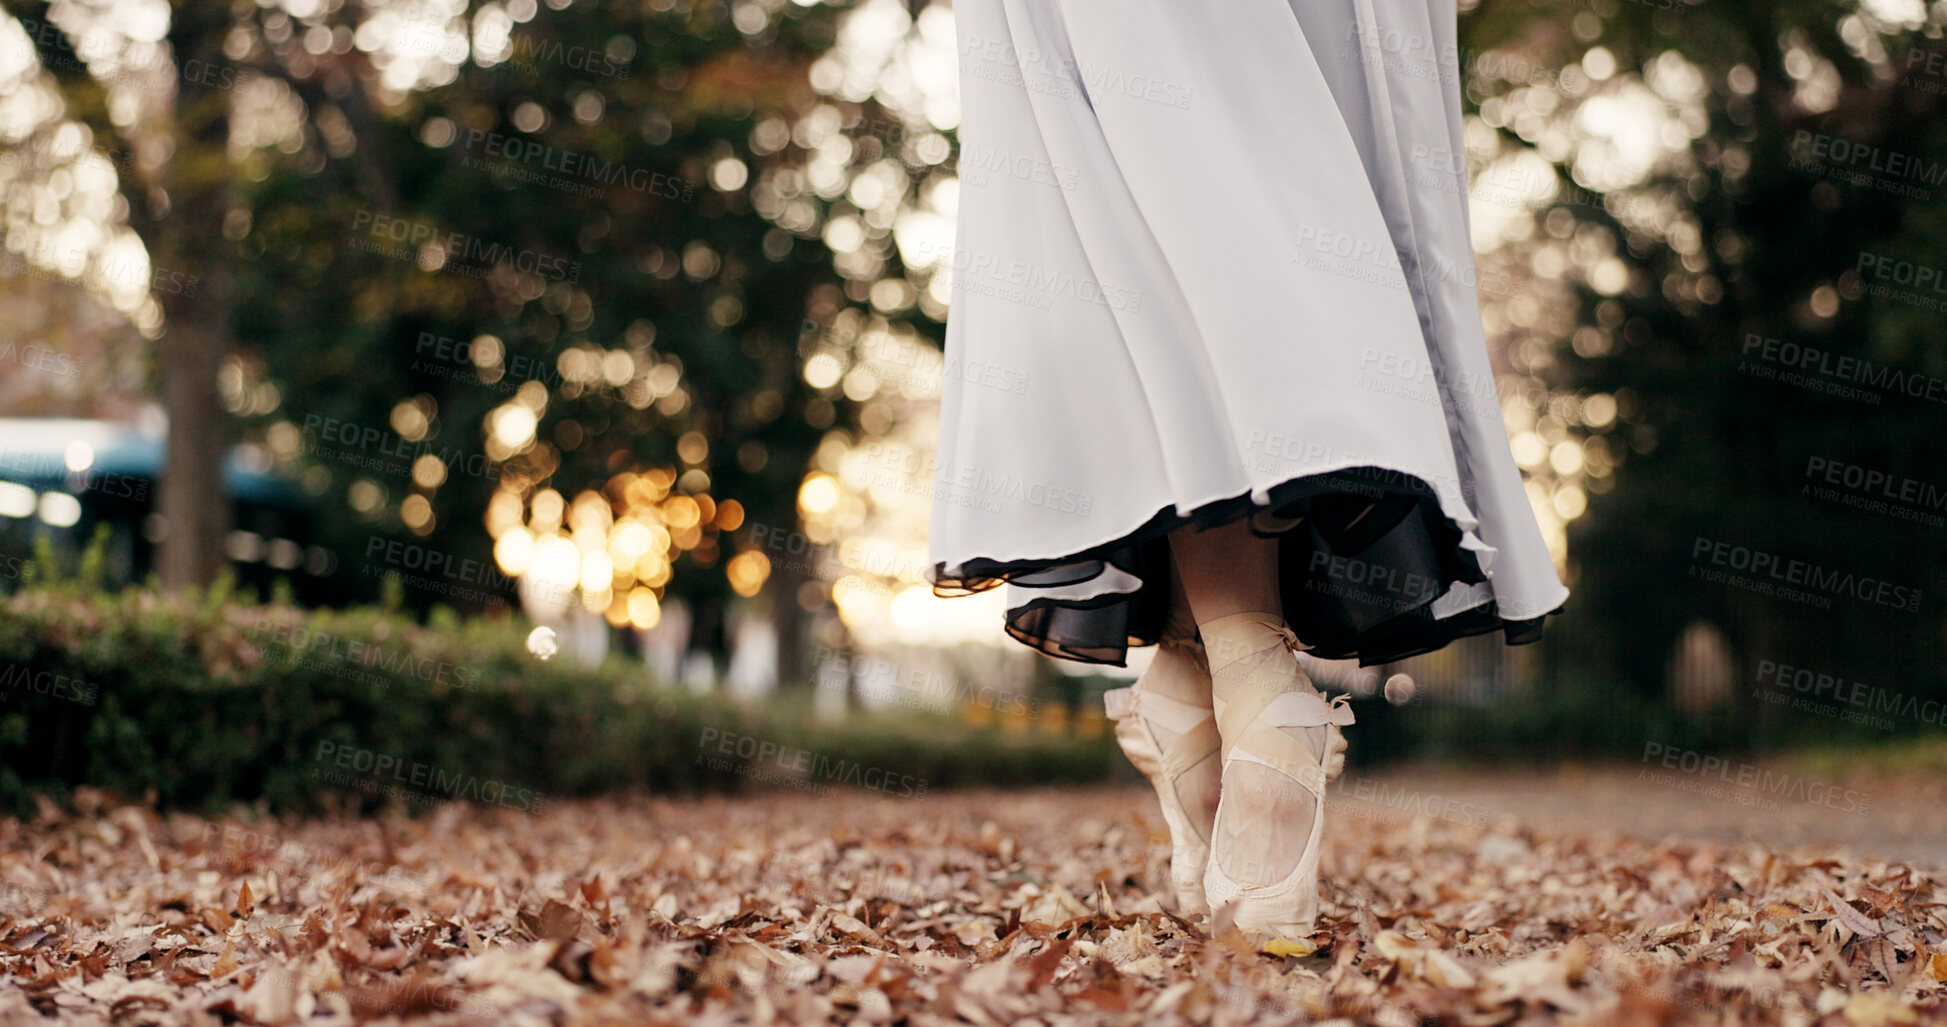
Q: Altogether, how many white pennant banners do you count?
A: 0